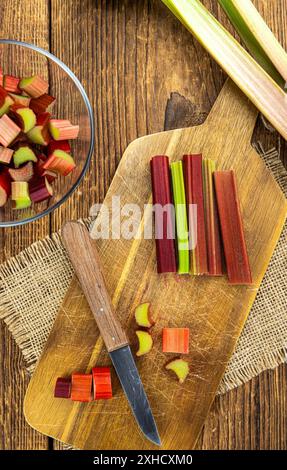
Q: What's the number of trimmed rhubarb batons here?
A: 5